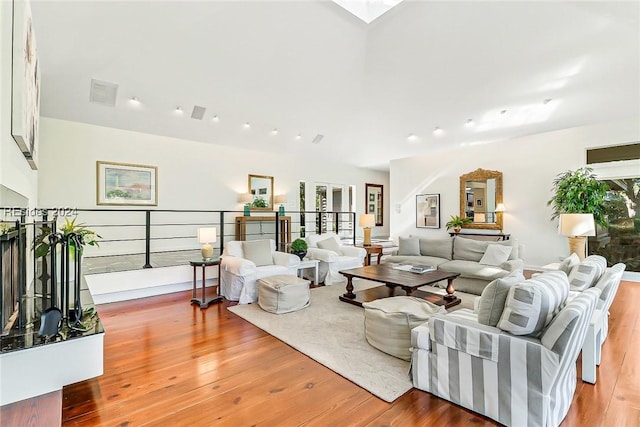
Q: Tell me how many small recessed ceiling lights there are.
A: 11